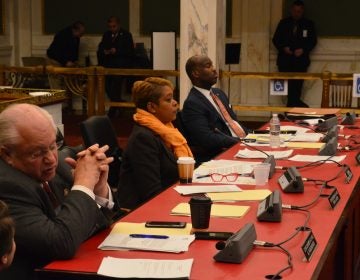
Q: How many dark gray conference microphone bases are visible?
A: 8